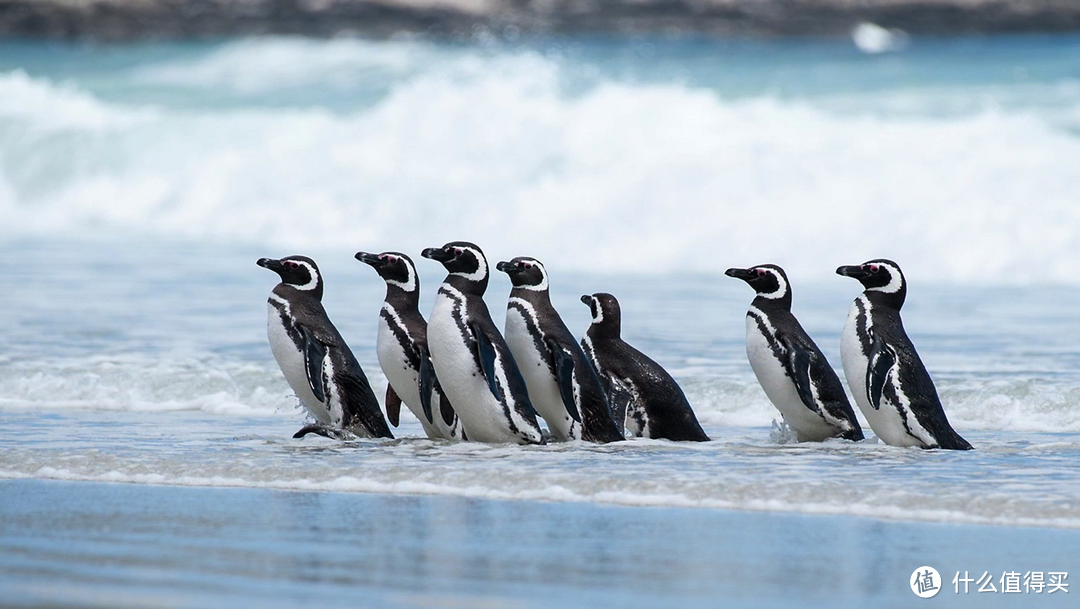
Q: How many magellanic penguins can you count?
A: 7